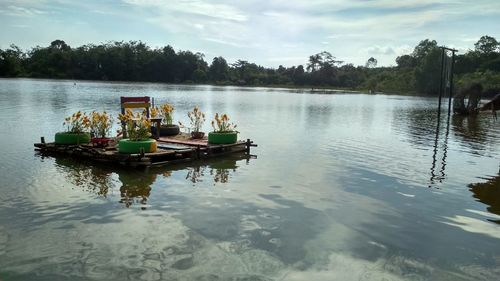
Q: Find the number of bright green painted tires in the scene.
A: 3